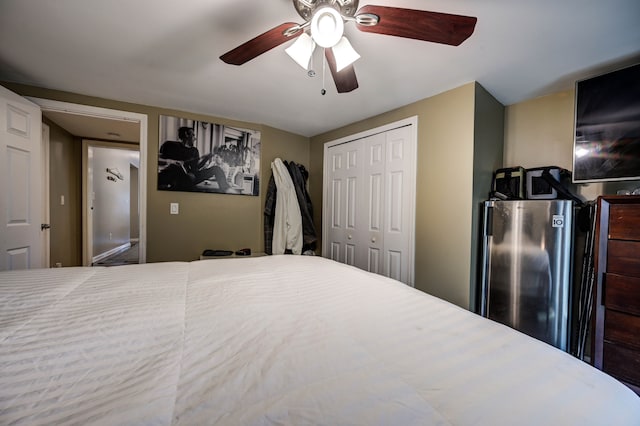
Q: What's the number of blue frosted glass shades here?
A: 0